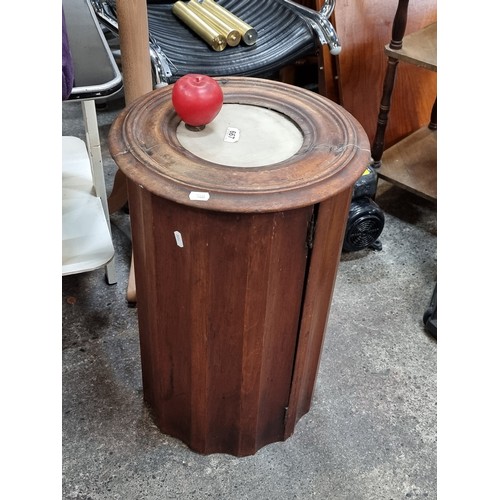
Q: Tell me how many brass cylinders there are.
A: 3